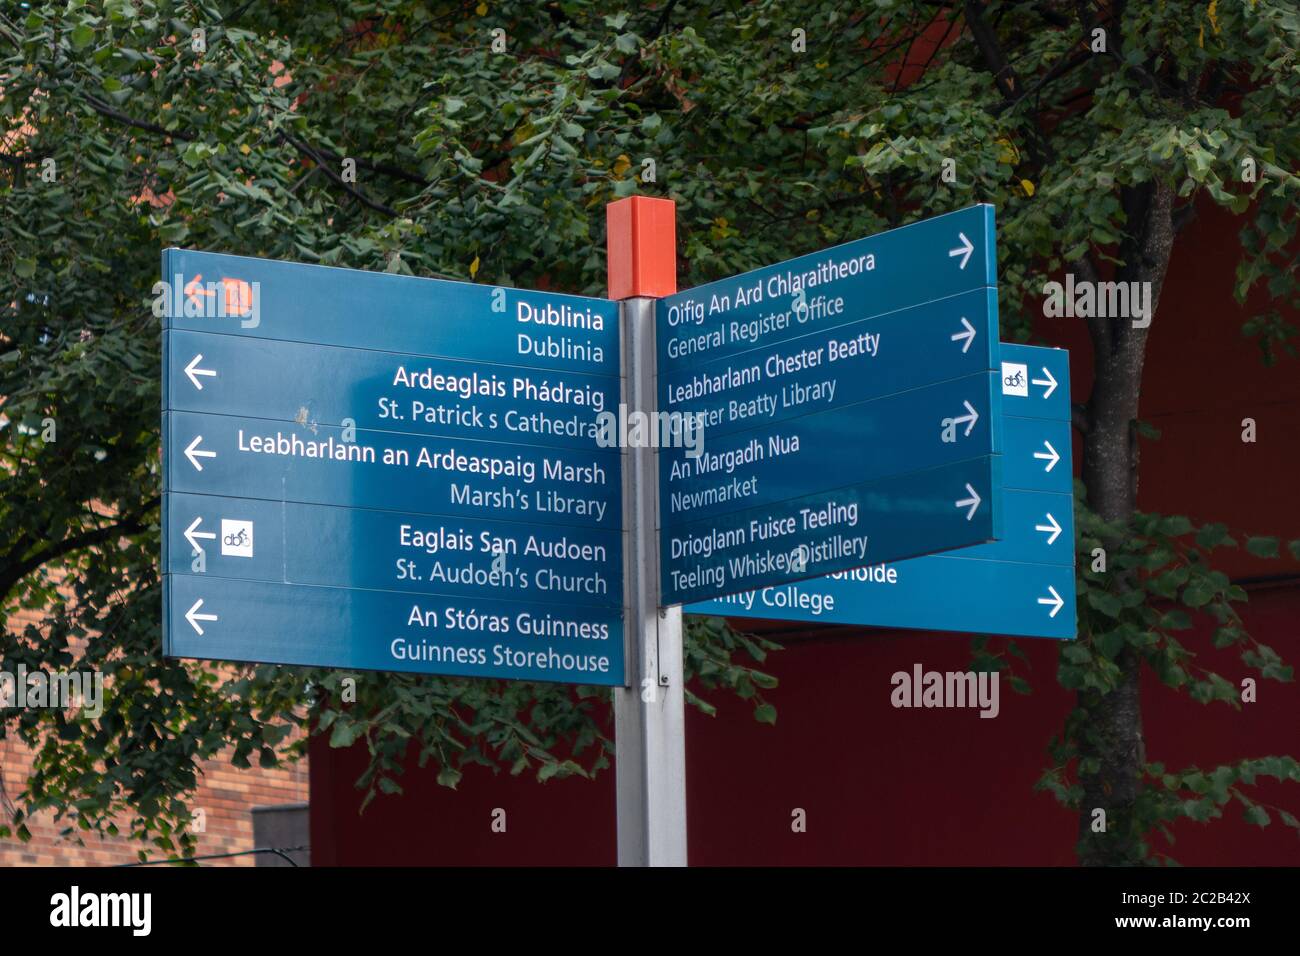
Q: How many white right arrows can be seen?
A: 8